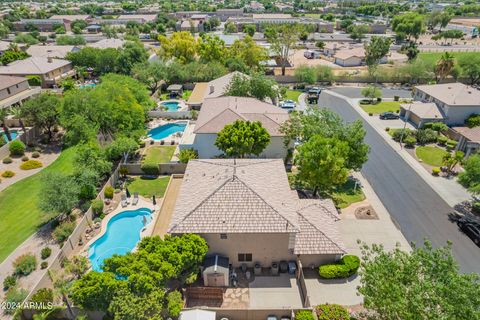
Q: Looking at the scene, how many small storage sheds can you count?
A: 1